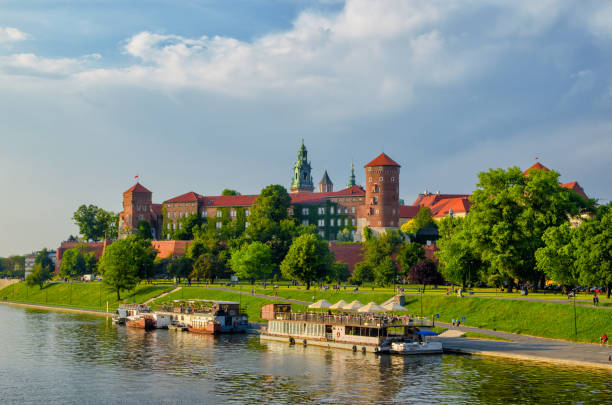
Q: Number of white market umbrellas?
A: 5